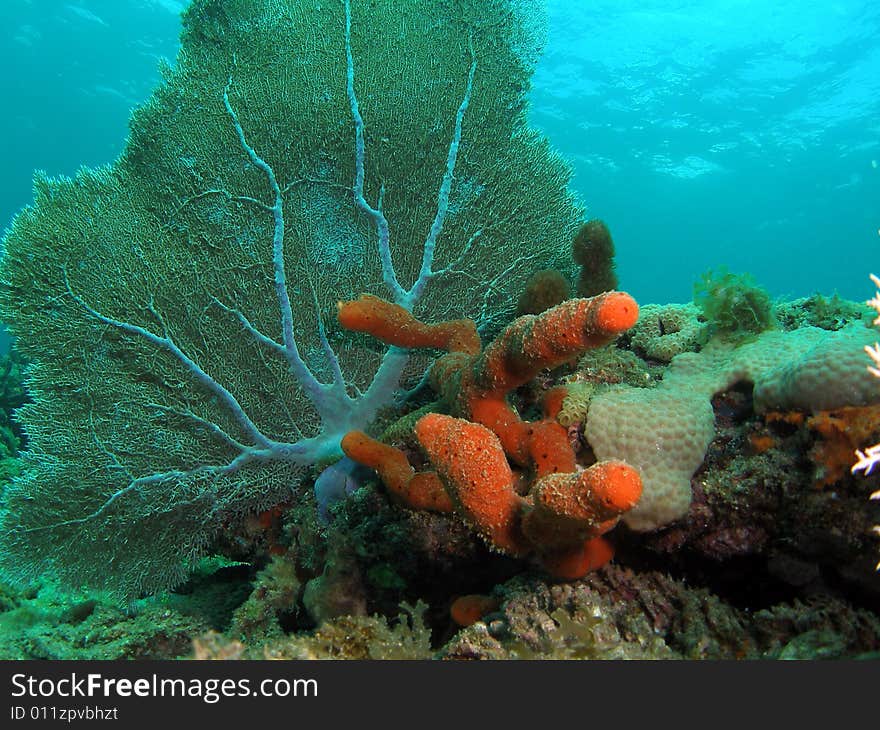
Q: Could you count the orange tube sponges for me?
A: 5